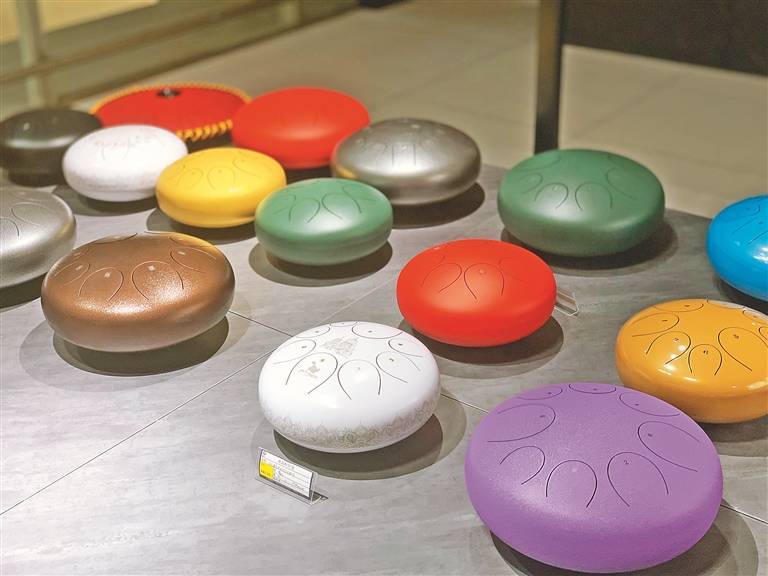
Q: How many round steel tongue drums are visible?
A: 15